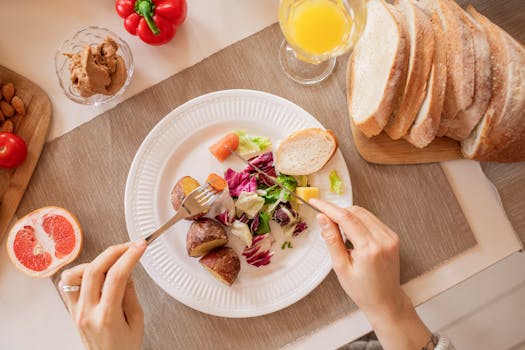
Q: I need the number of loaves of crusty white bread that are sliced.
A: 1